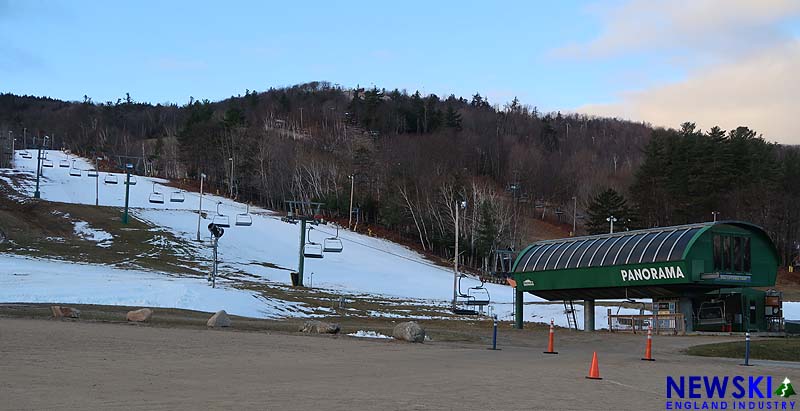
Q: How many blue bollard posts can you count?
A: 2